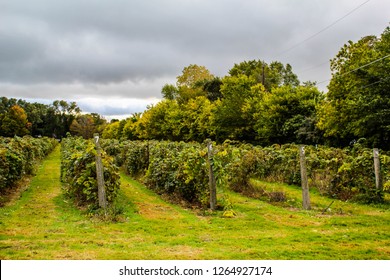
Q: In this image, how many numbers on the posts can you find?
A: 4